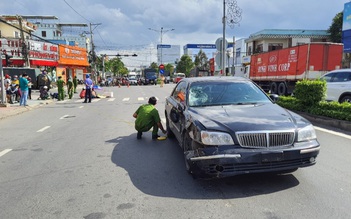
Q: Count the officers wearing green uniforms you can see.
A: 4